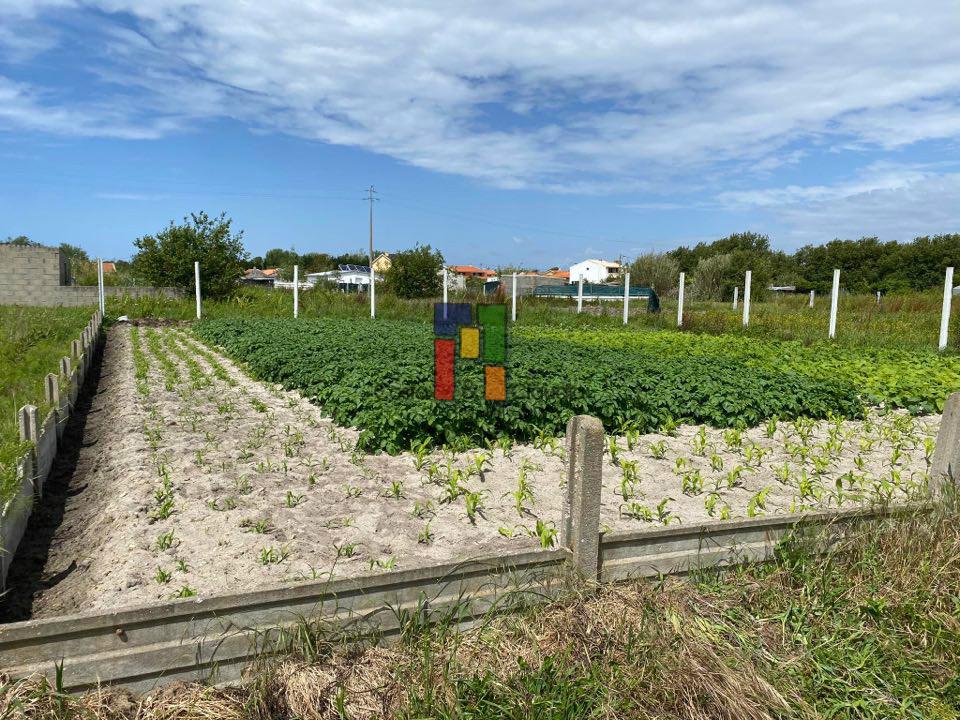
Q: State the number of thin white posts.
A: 15